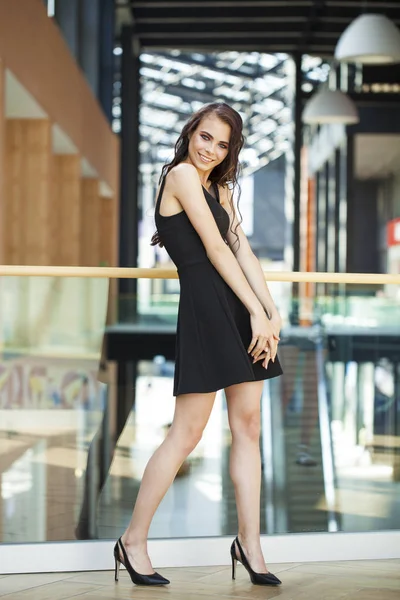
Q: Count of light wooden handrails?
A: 1